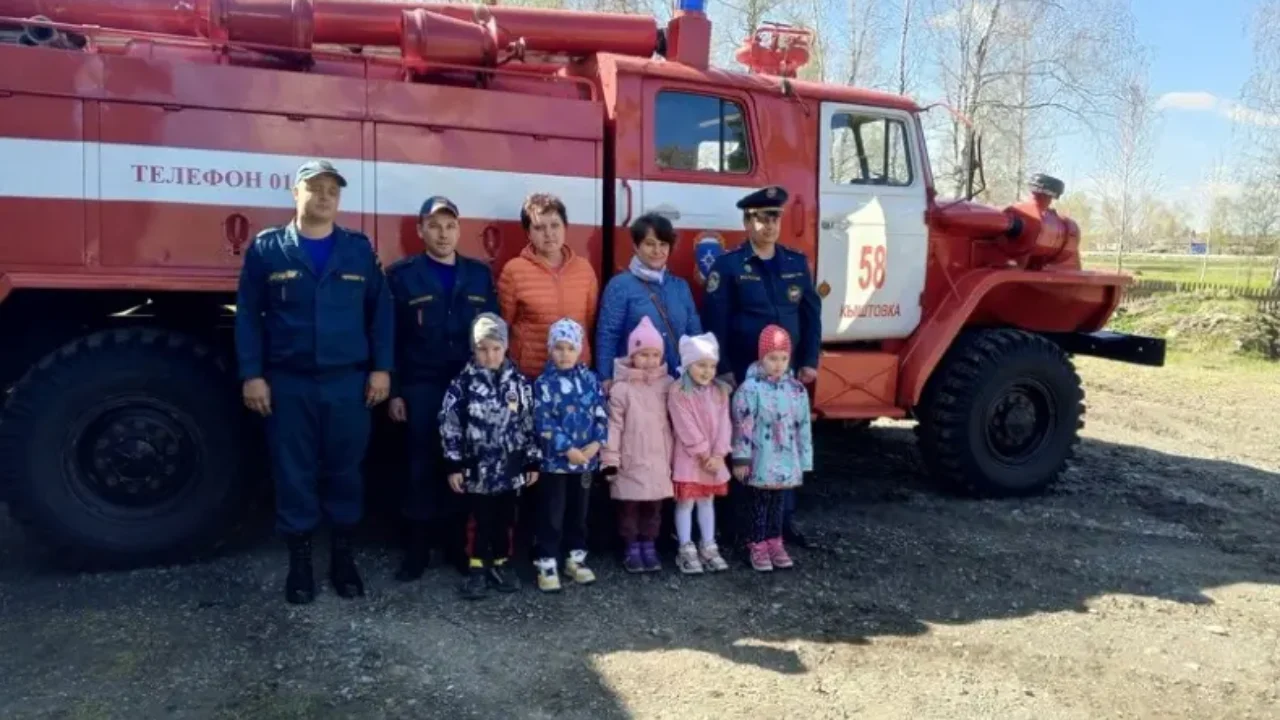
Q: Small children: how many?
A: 5